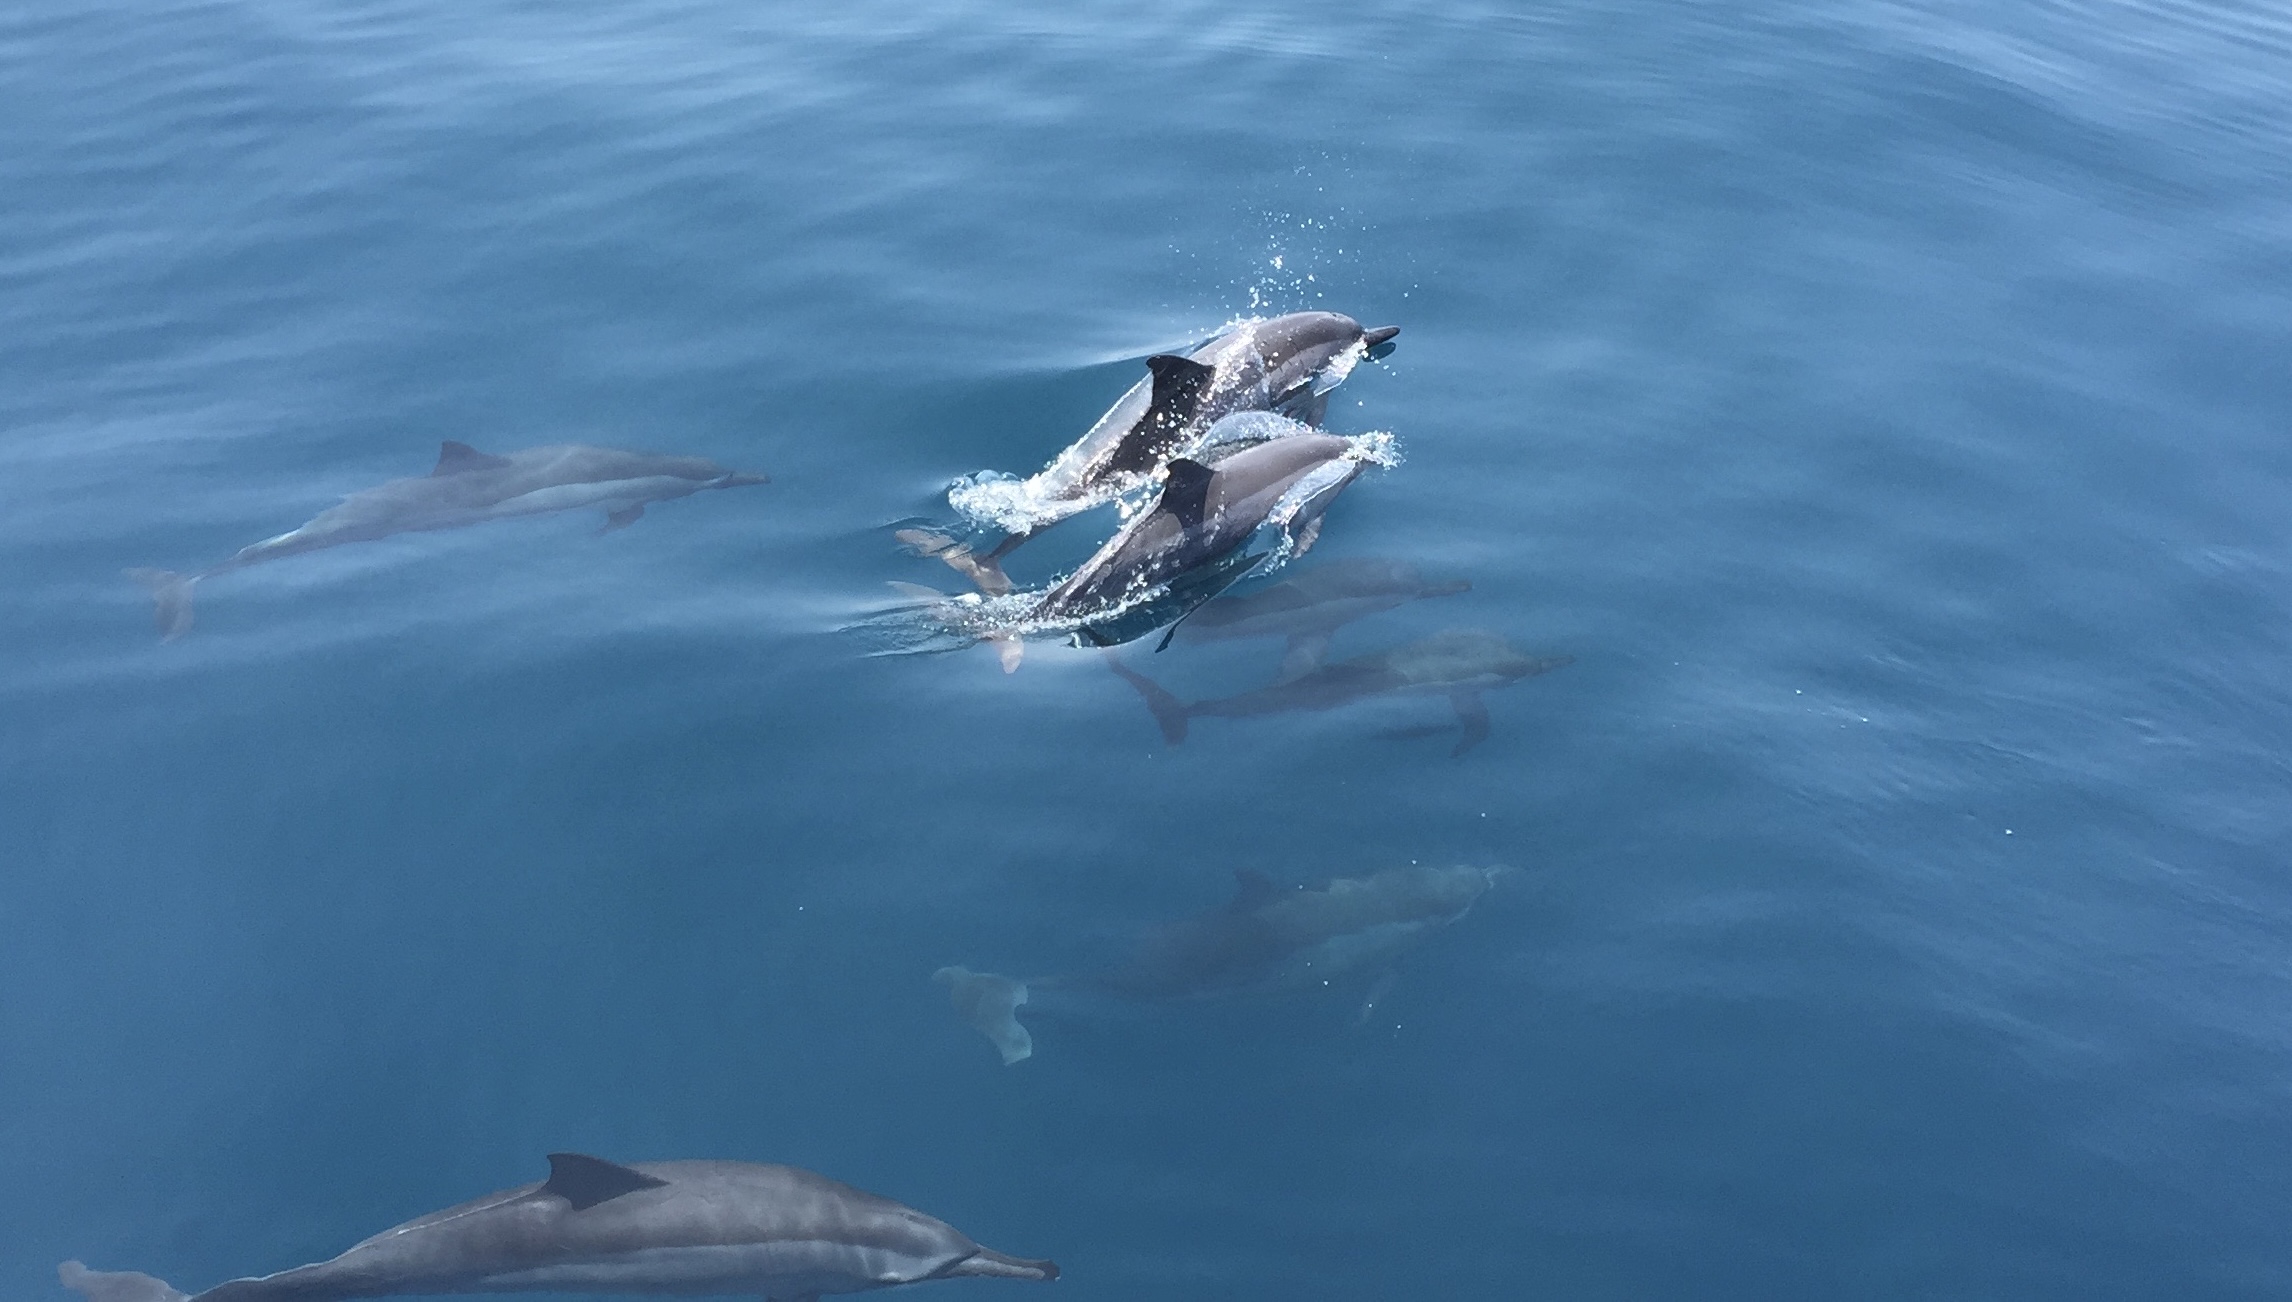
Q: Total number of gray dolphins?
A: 7